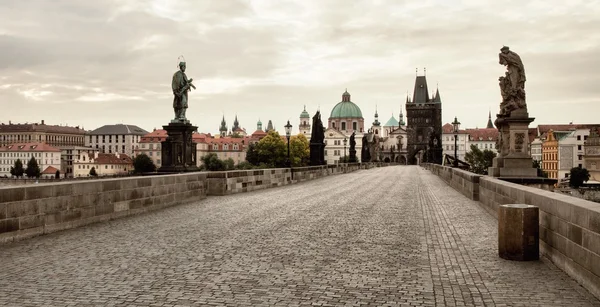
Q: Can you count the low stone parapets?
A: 2